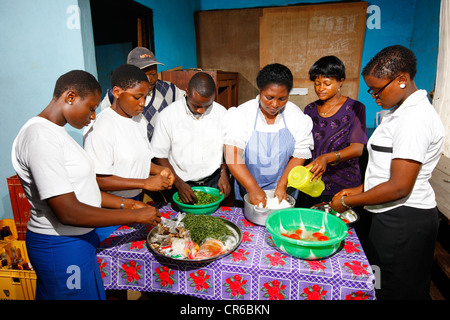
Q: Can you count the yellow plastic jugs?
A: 1